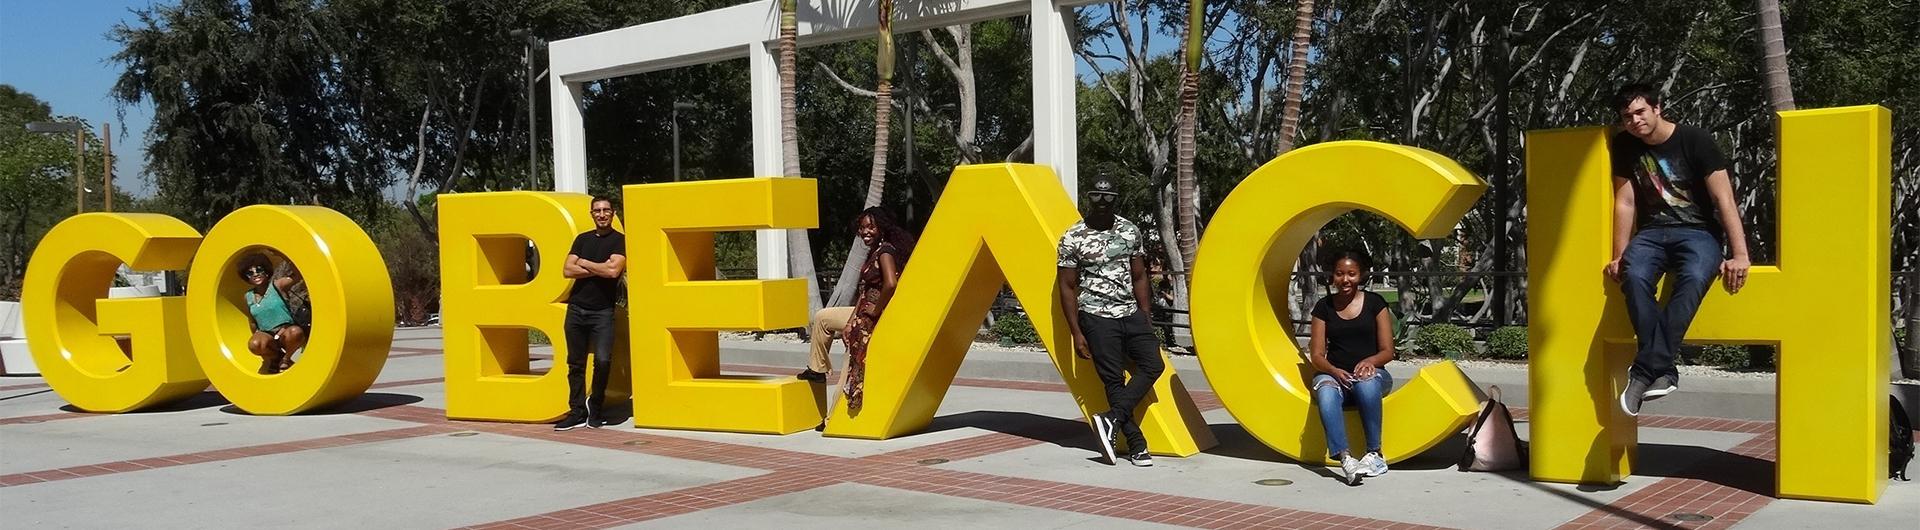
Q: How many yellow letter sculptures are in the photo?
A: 7